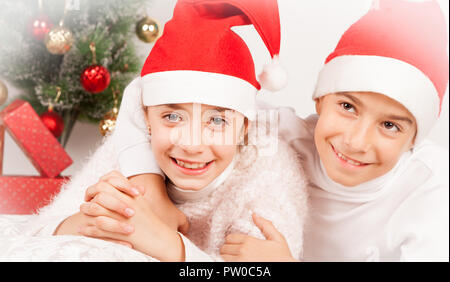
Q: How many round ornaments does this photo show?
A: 7